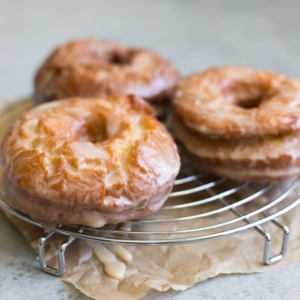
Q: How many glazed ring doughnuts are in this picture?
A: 4